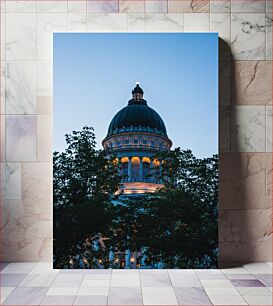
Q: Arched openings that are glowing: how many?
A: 5